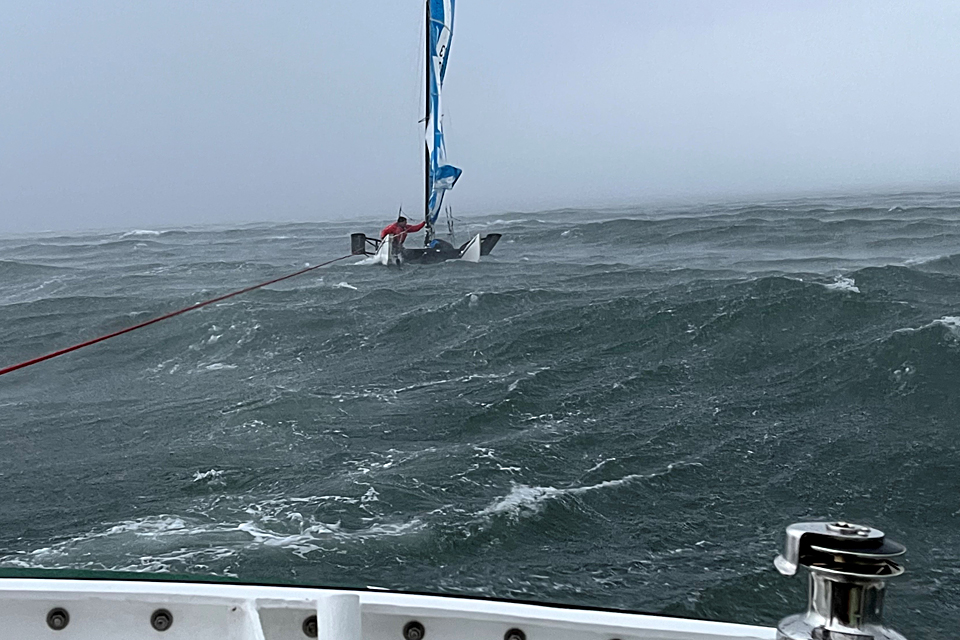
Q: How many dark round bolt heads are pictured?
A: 5